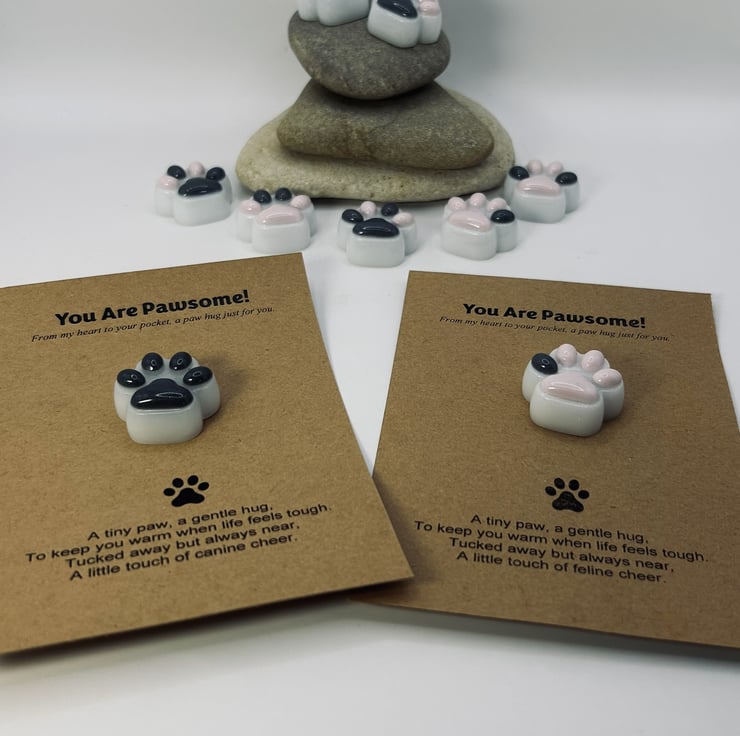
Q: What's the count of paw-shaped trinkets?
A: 9